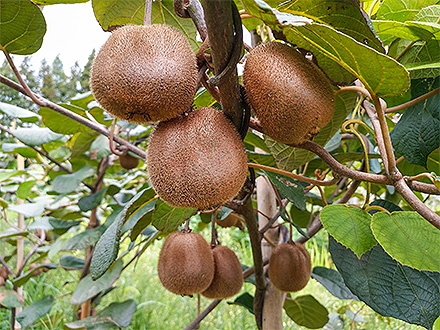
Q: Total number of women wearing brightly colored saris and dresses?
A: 0